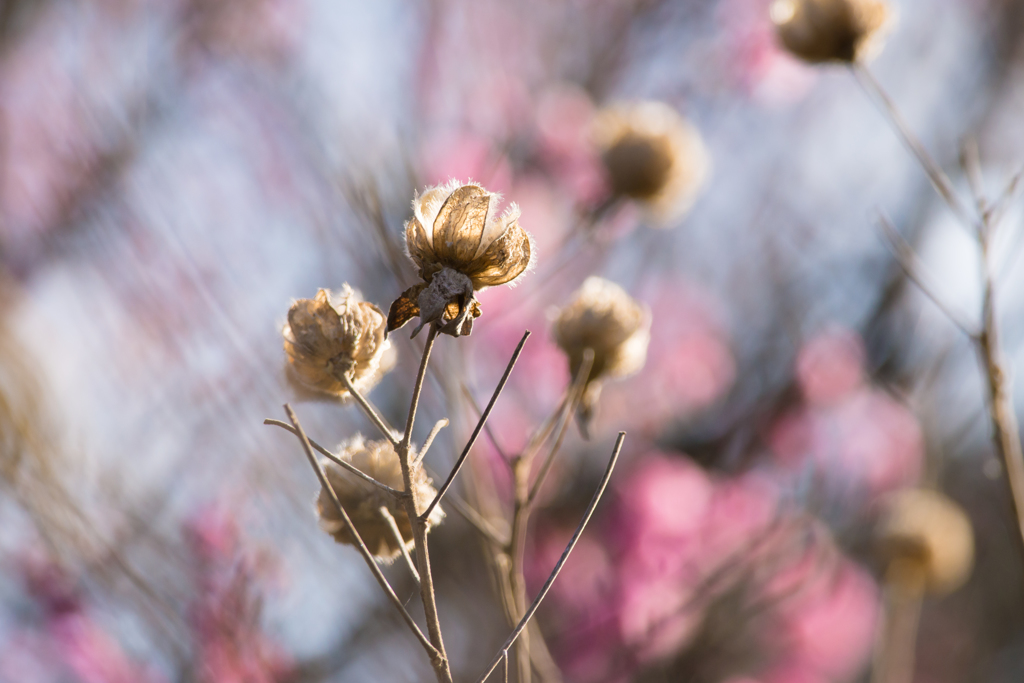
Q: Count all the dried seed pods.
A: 7